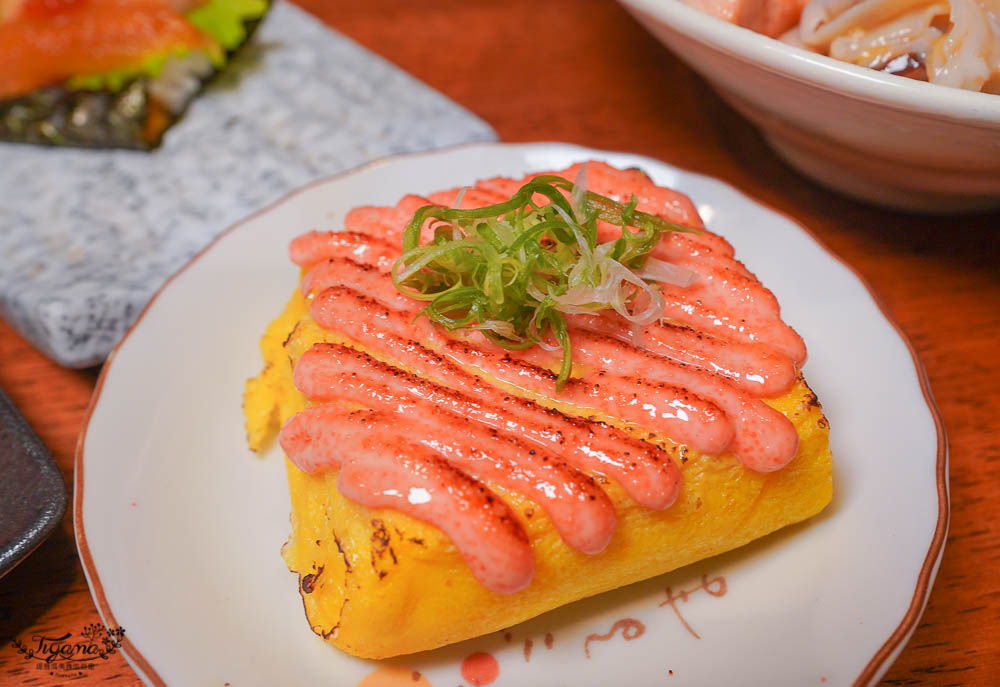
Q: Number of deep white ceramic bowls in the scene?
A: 1